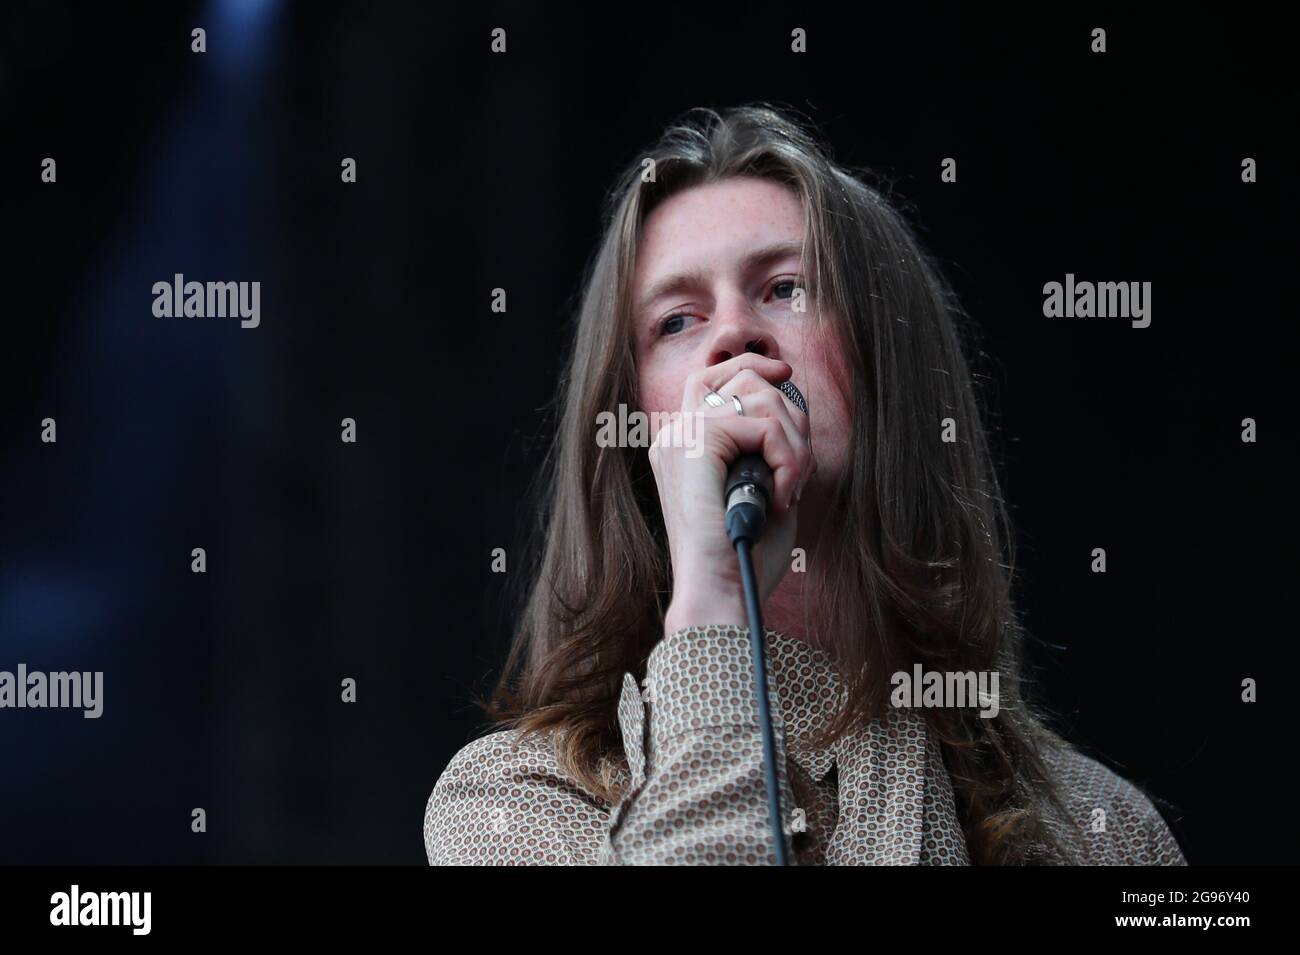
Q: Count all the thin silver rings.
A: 1